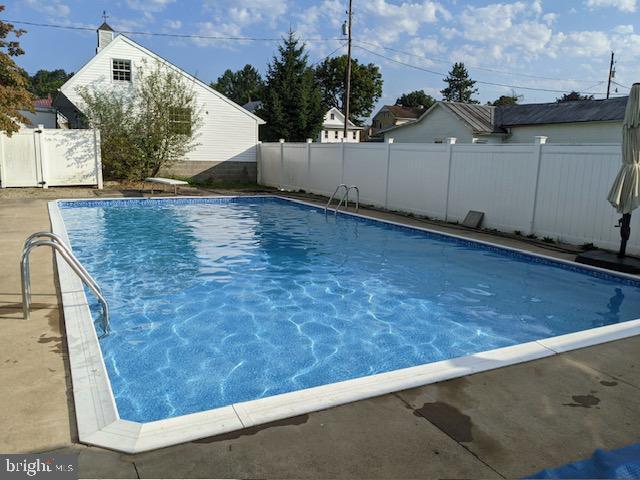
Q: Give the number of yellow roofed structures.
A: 0